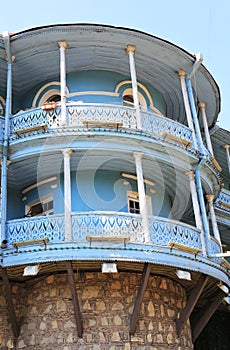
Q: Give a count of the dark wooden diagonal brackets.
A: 5